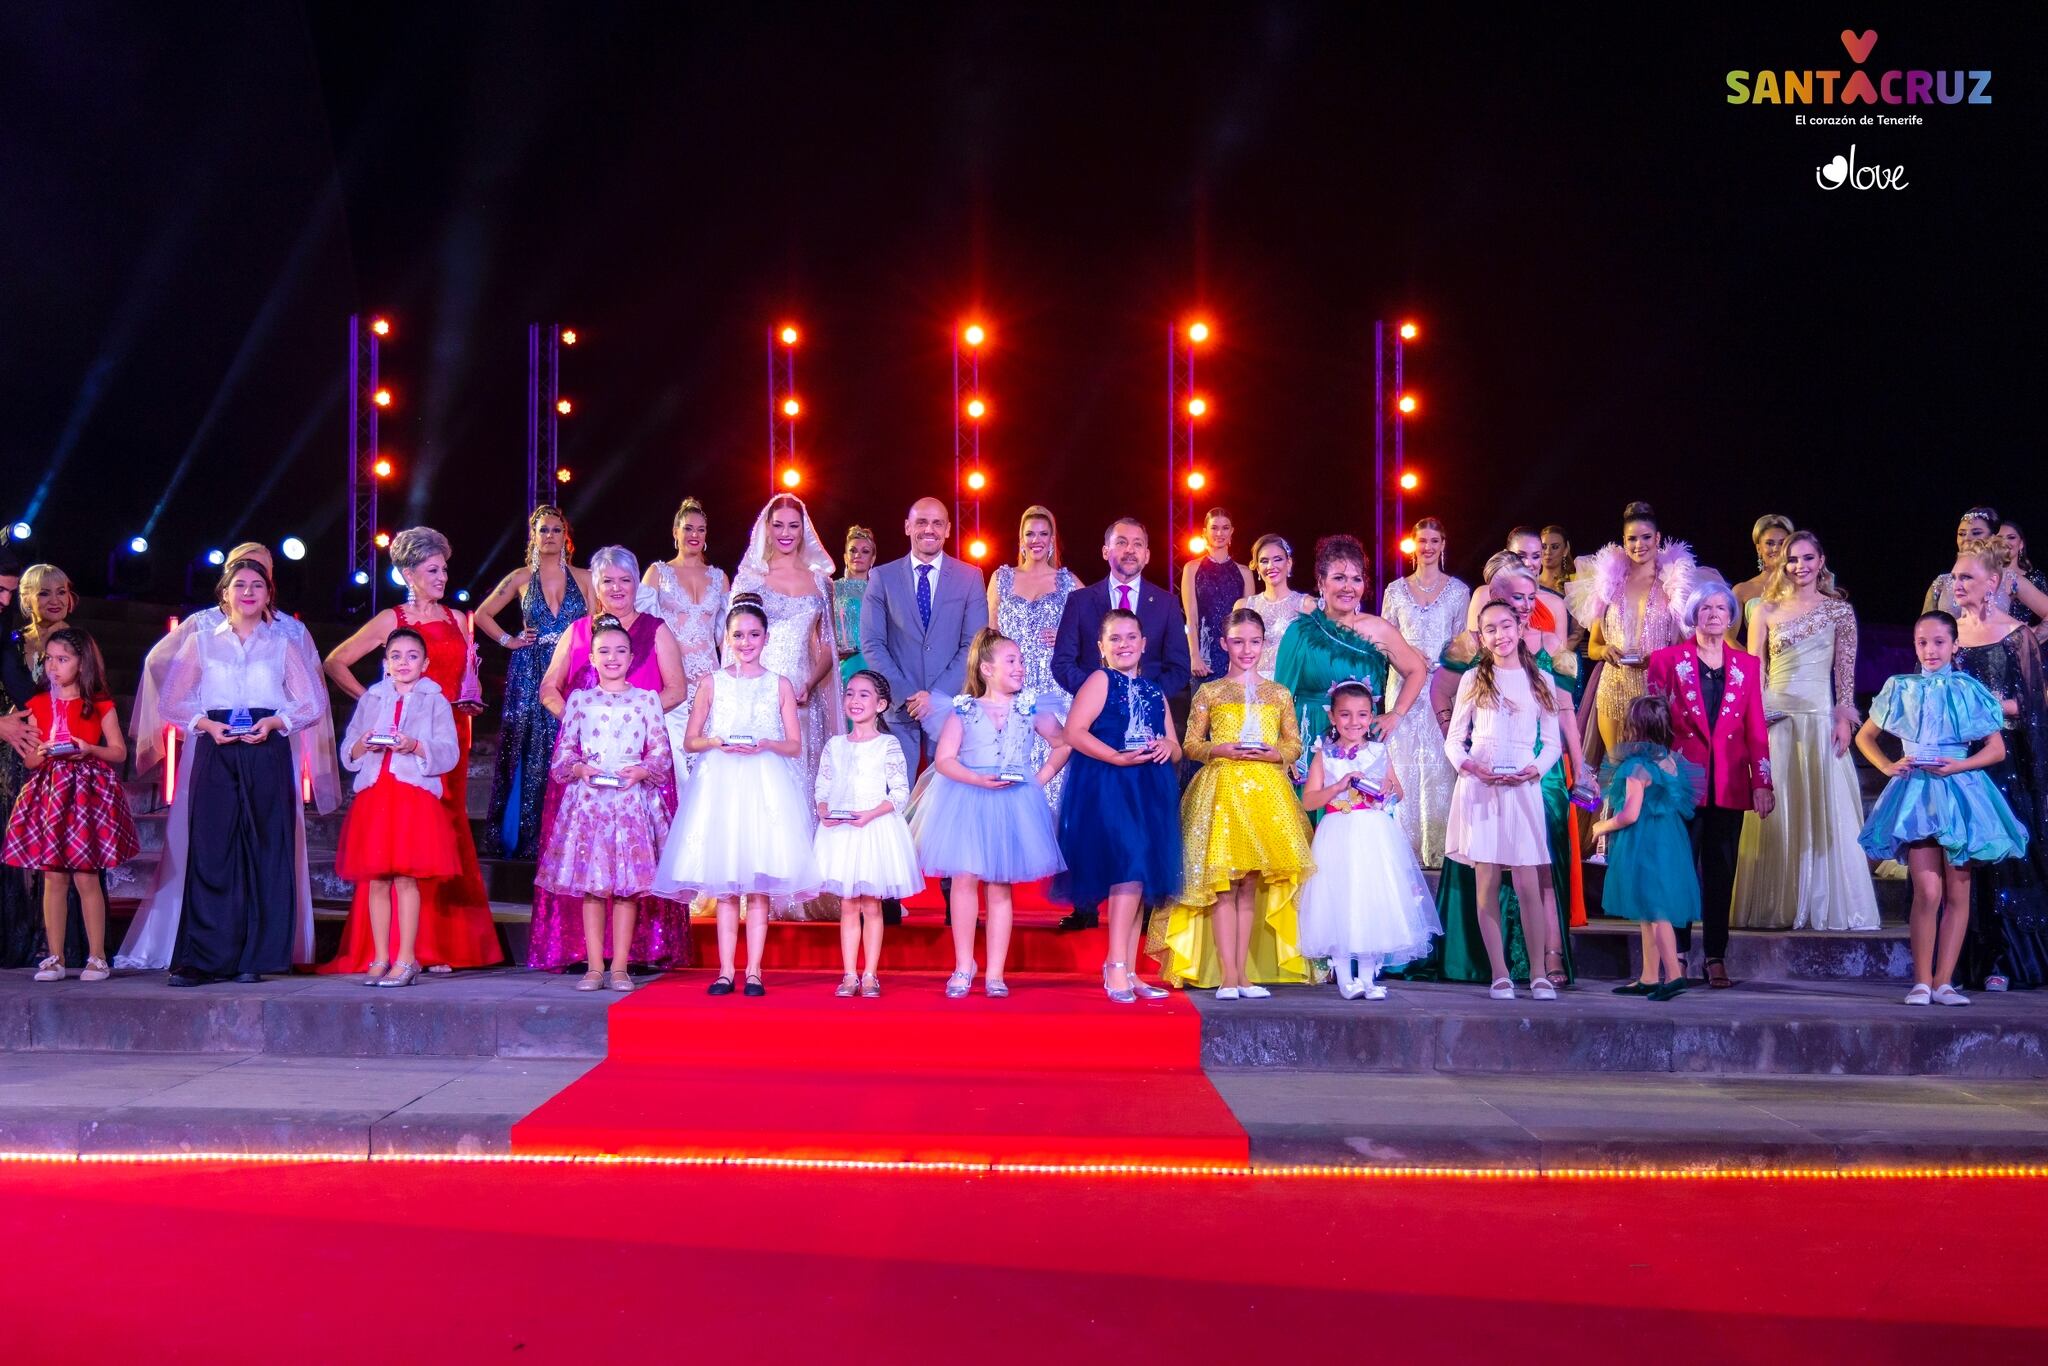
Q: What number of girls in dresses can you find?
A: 12